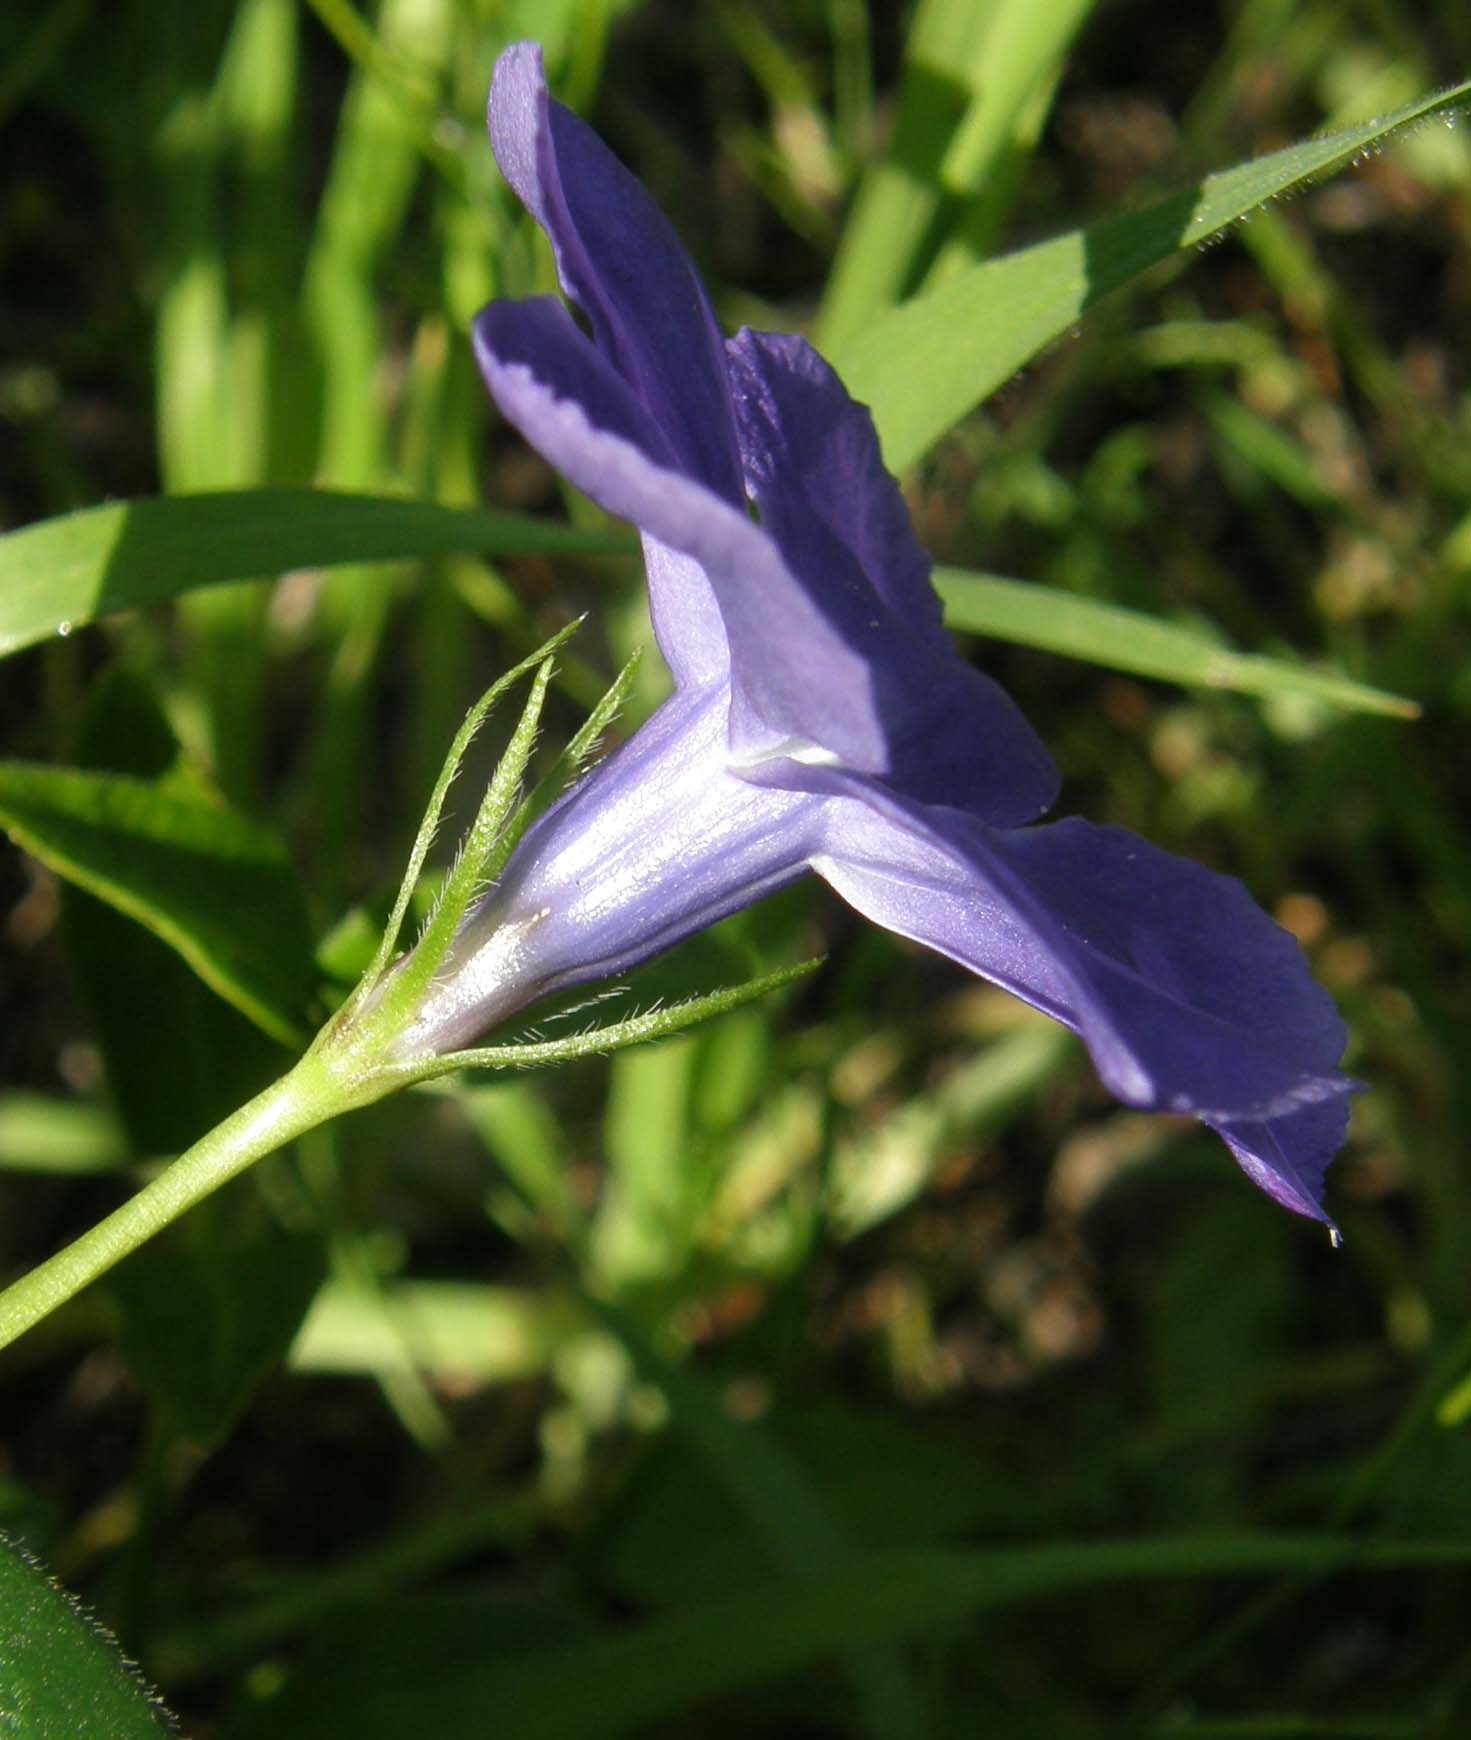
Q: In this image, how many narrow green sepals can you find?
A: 4